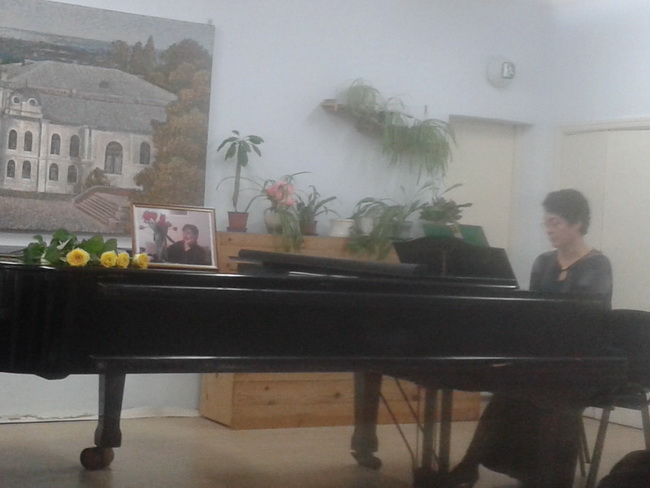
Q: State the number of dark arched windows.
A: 10